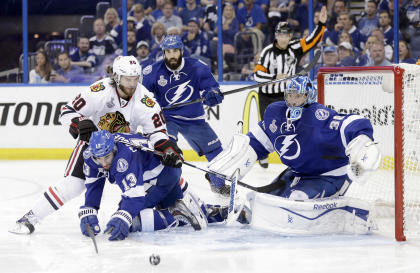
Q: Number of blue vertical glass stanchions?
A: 5